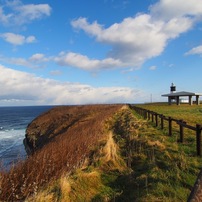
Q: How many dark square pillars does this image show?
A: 4